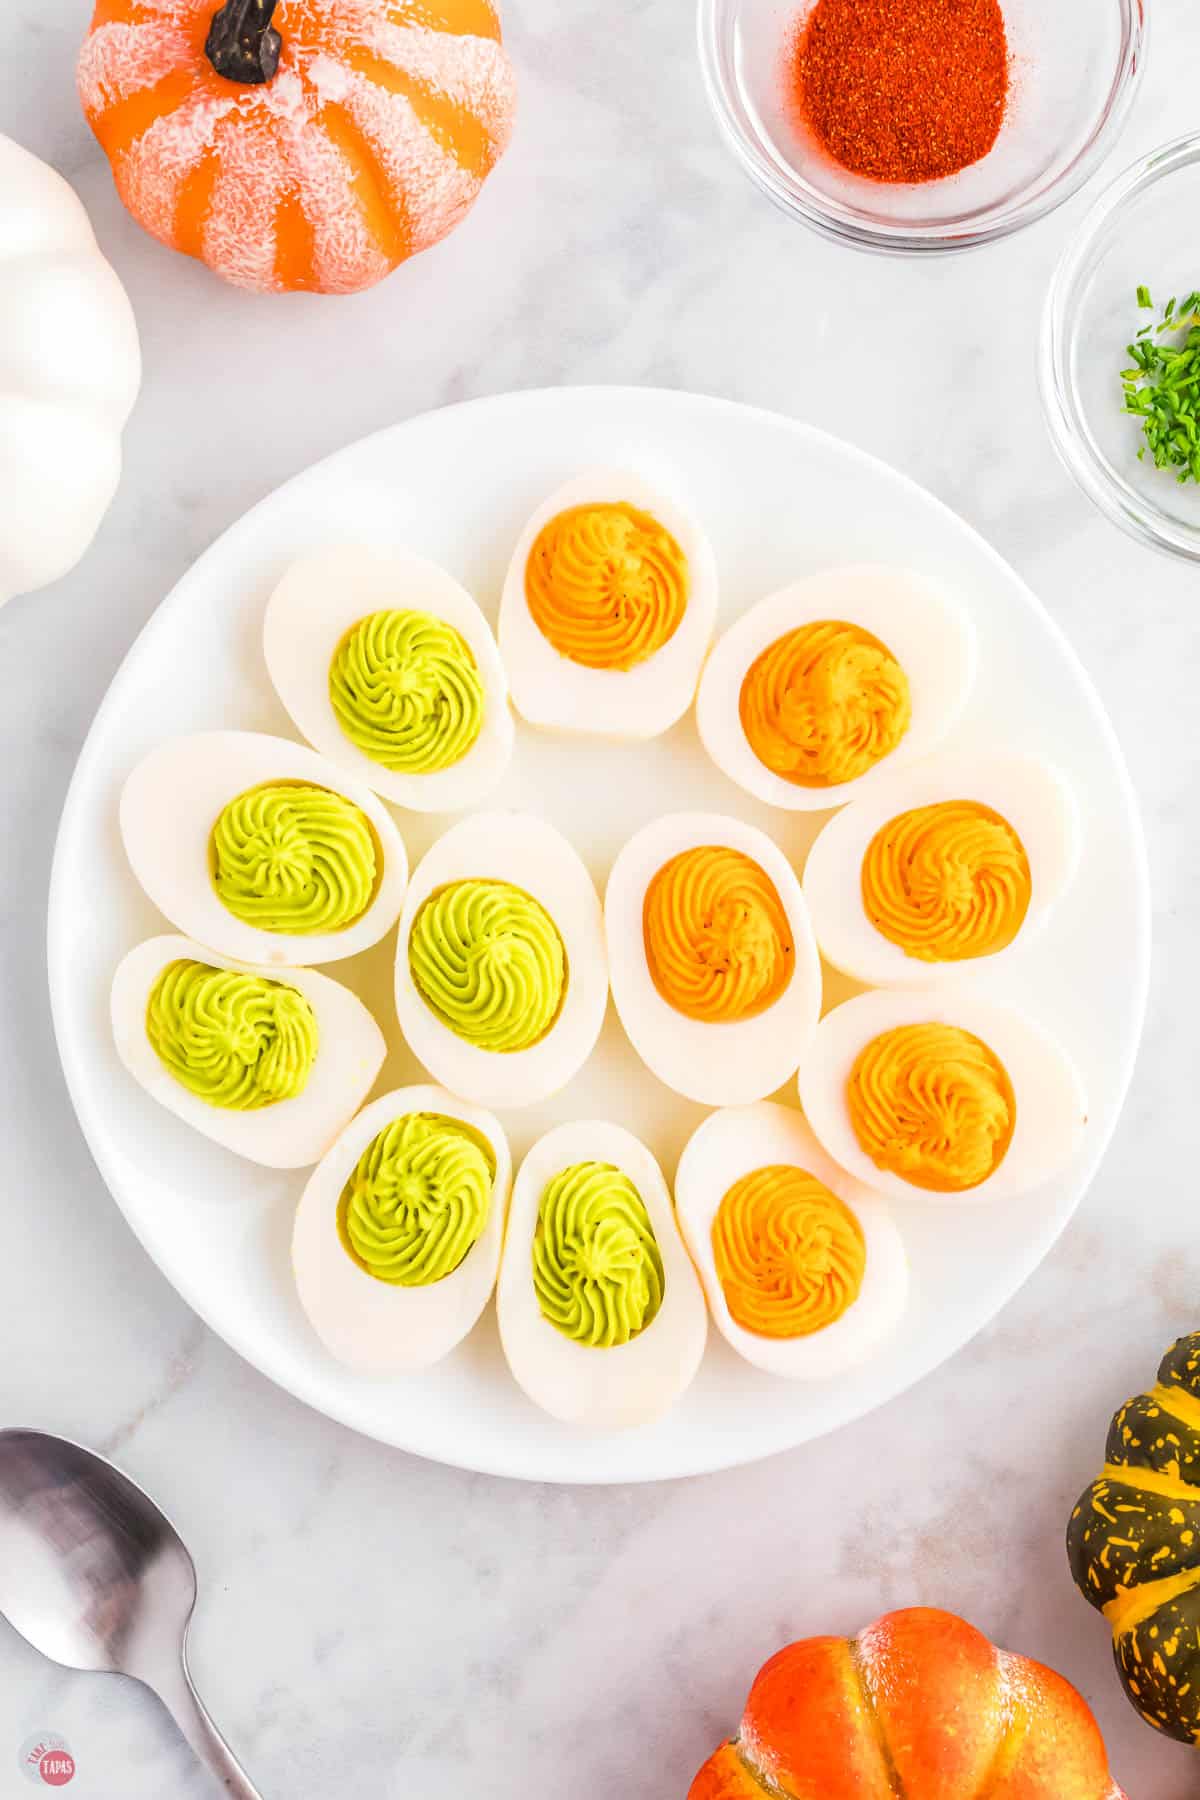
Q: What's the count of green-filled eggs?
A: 6